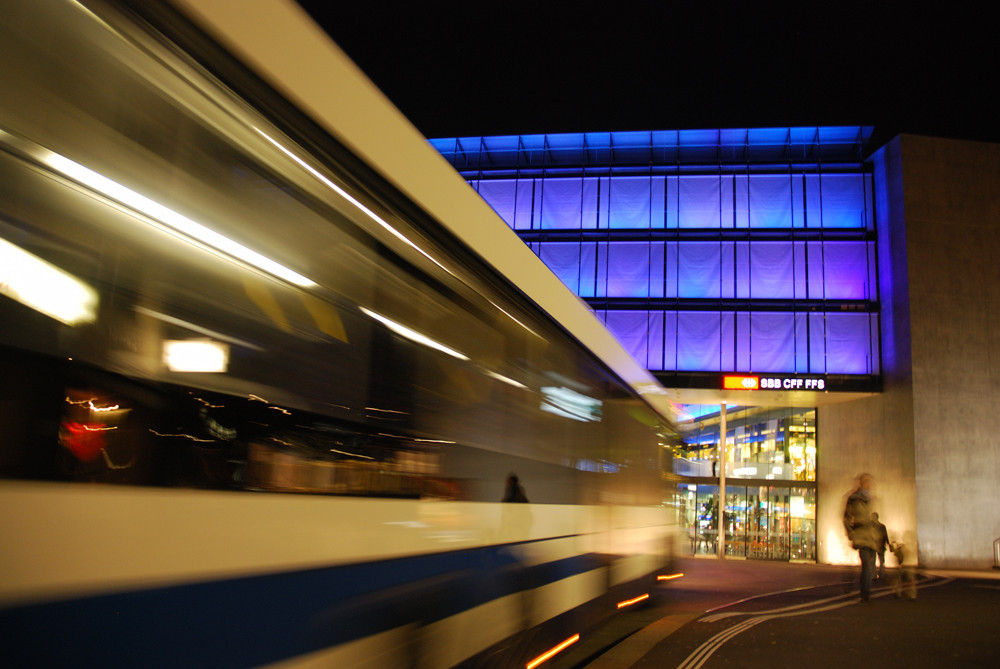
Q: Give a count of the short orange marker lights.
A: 3